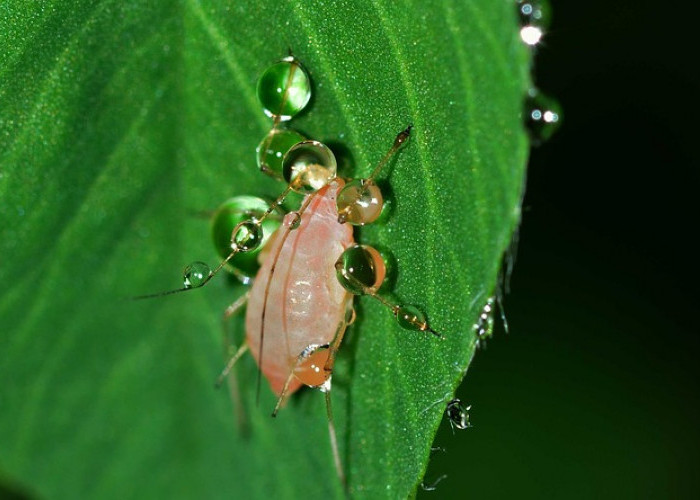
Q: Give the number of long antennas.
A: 2